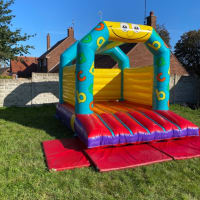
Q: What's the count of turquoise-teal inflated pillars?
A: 4